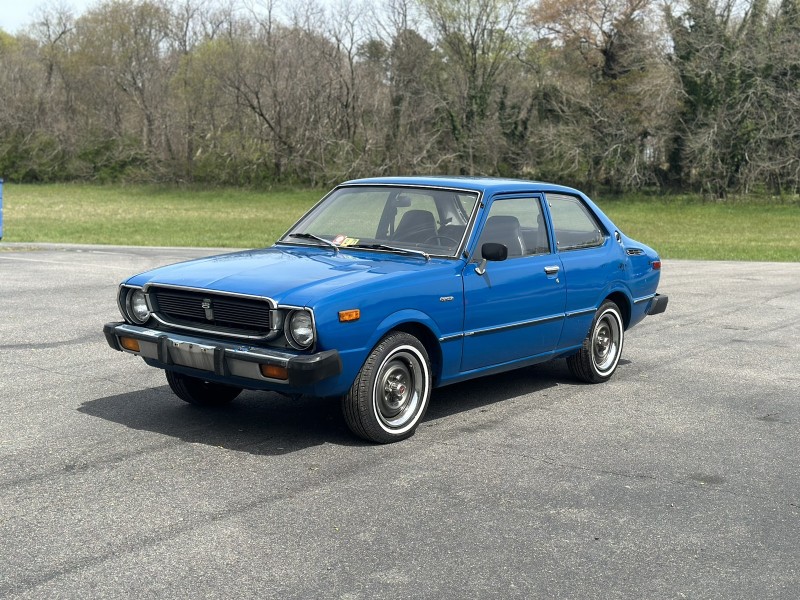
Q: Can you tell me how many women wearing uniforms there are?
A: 0